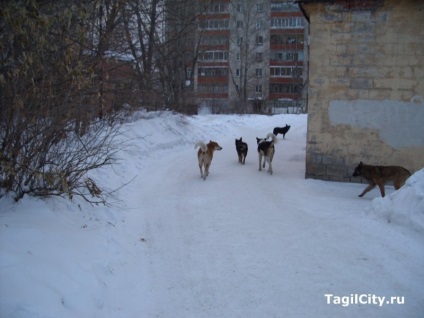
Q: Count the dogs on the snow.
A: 5